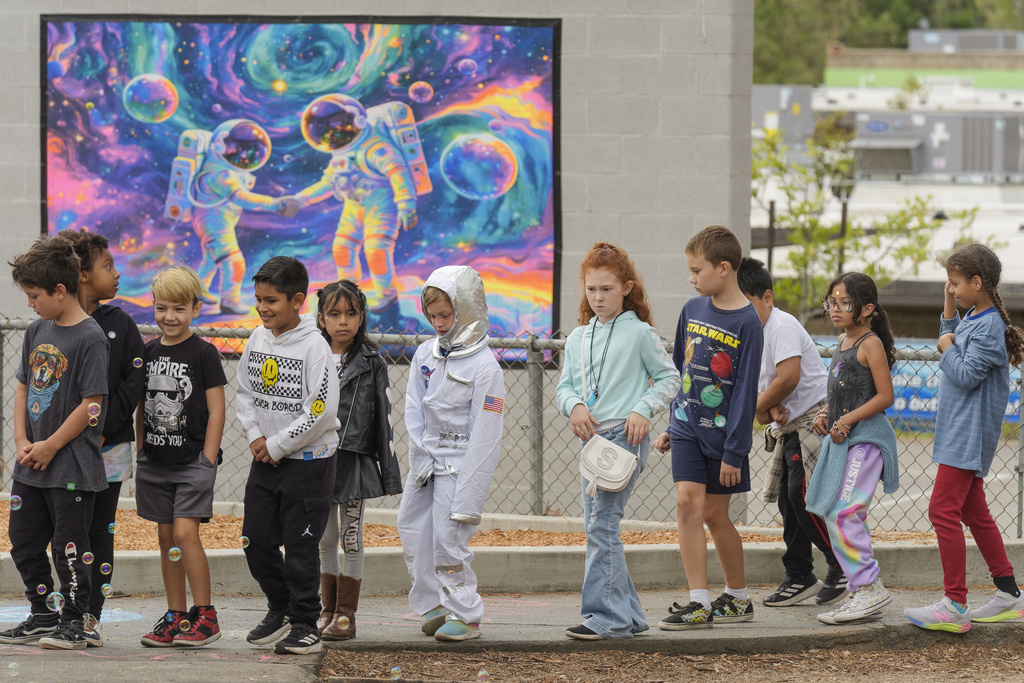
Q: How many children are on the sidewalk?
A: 11